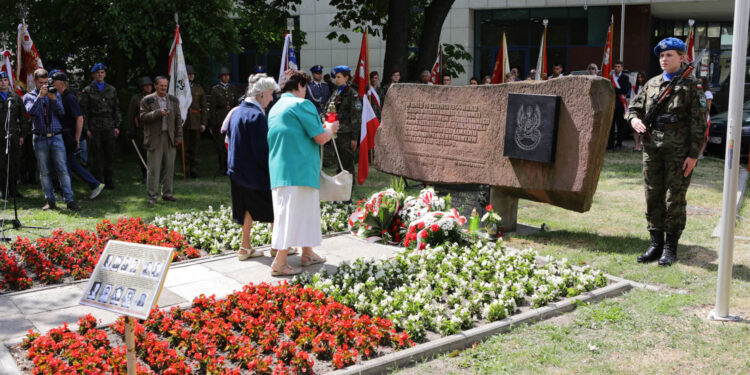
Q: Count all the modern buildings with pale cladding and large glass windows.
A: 1